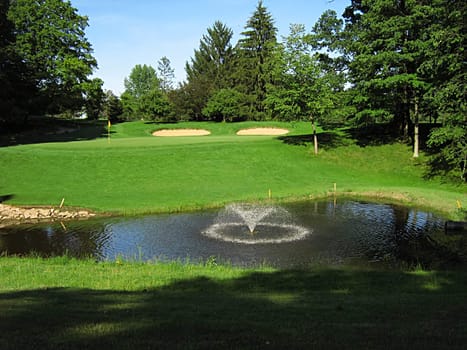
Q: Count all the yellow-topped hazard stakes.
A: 4